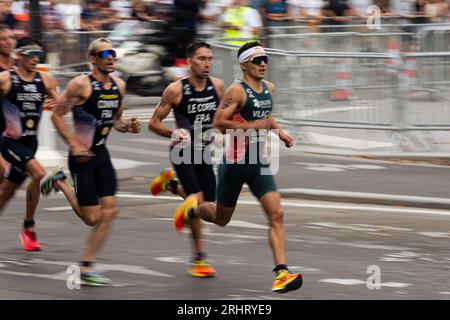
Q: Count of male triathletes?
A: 5